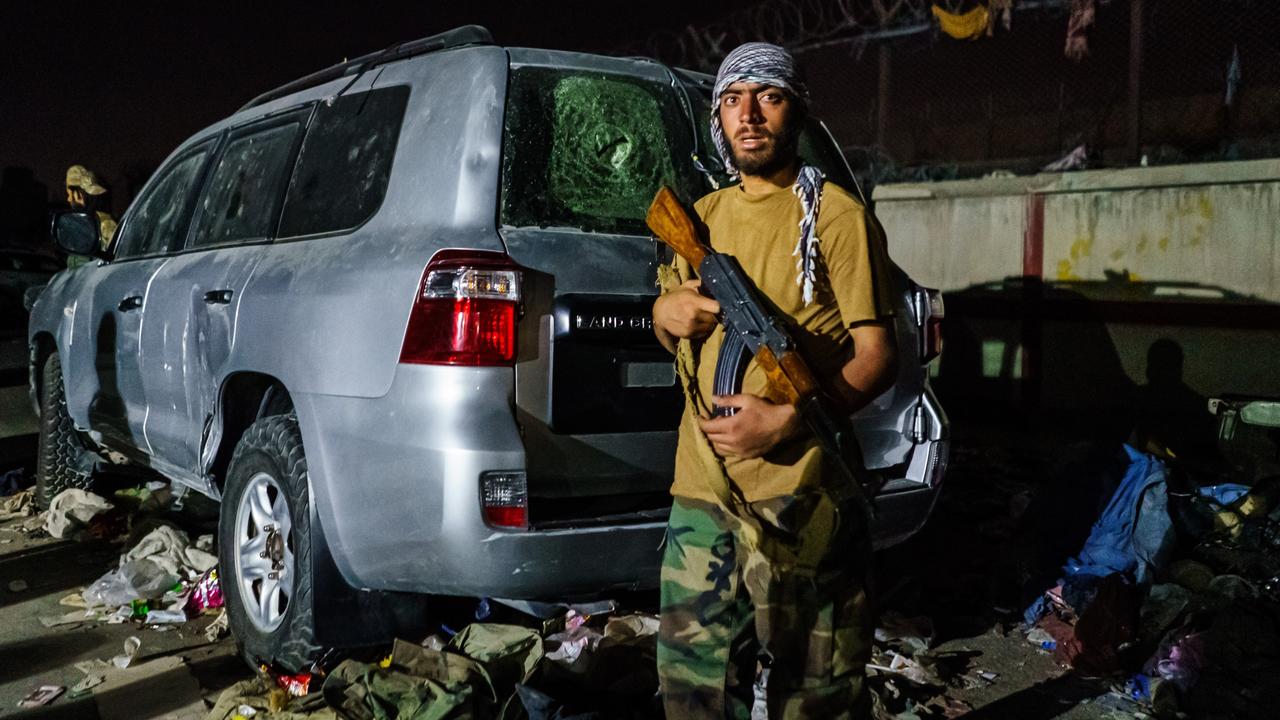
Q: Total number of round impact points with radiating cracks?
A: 1